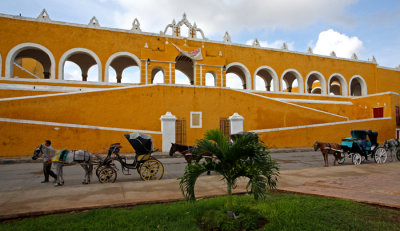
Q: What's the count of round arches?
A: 12